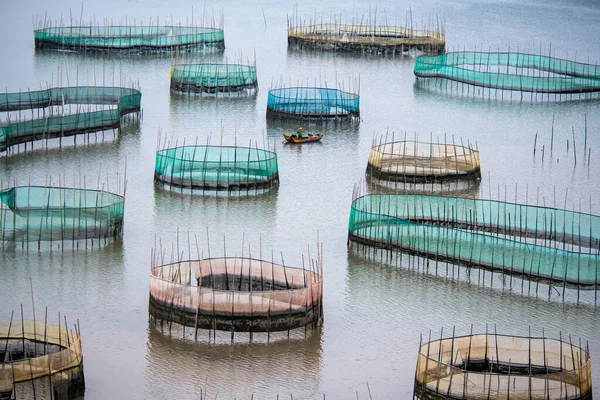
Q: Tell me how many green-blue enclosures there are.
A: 8